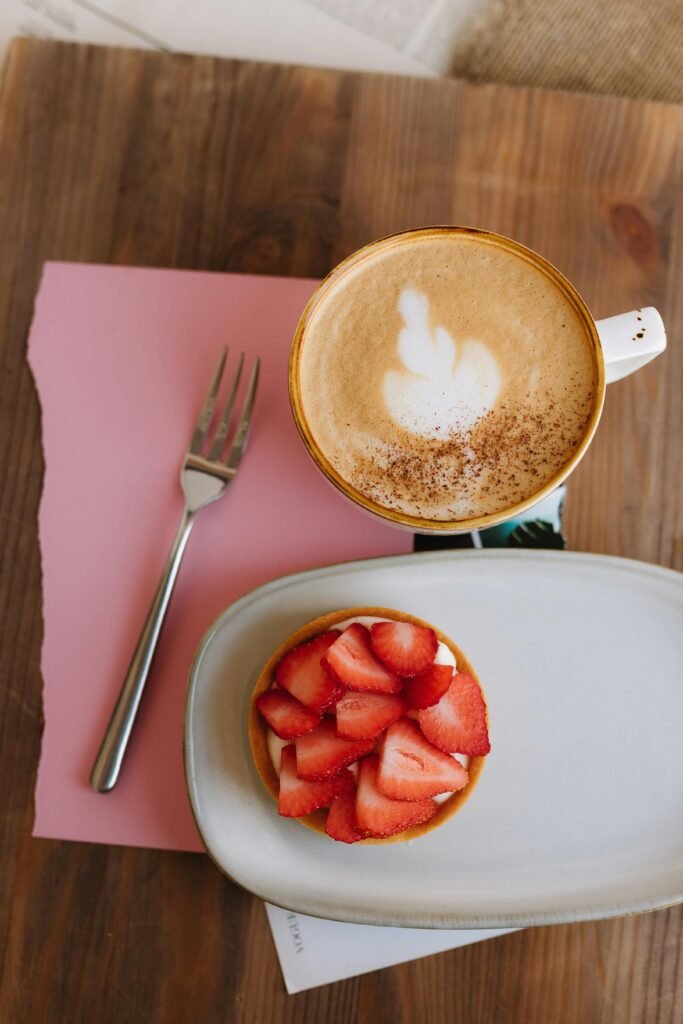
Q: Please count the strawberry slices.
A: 12